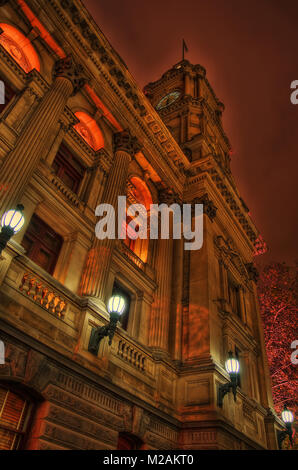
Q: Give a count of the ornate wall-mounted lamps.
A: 4